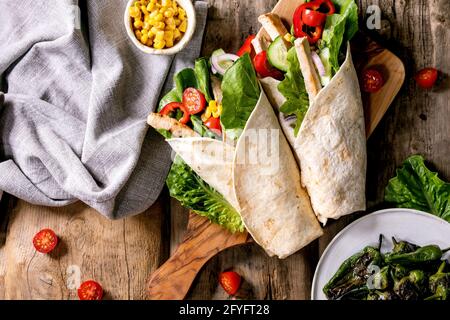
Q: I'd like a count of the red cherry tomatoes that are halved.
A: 6